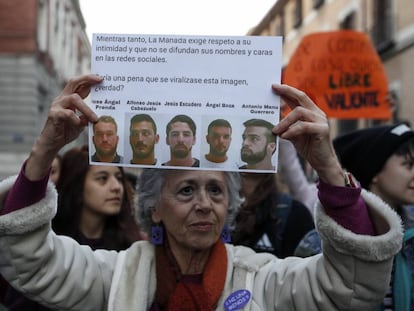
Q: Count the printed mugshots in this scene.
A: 5